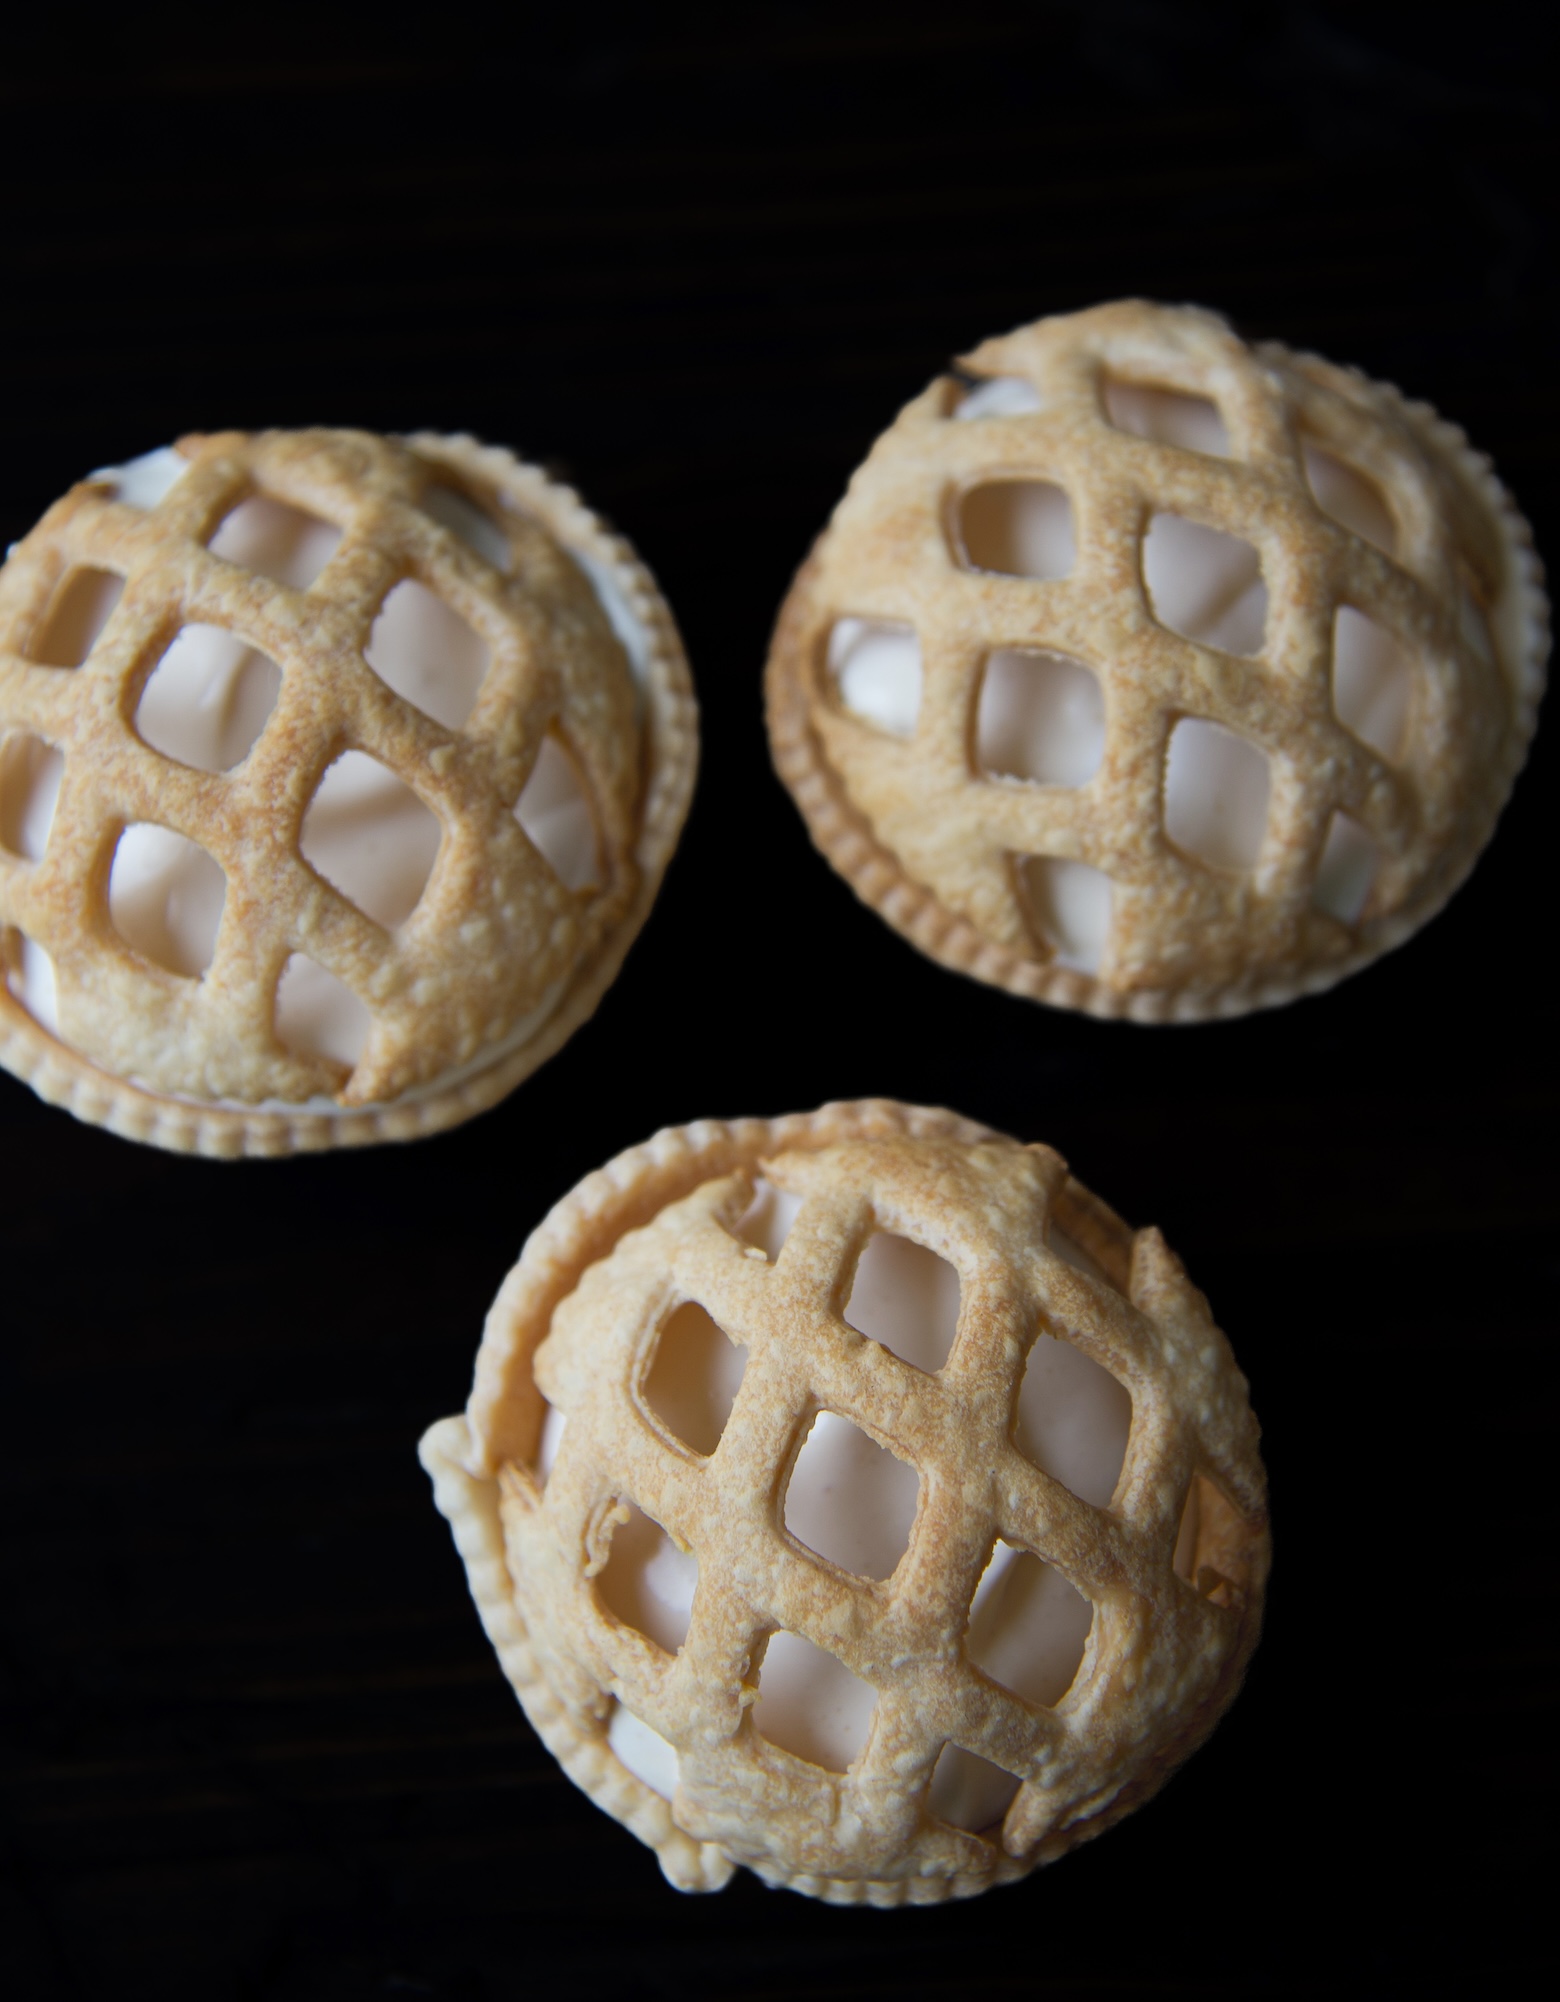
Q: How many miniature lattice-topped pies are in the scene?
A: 3